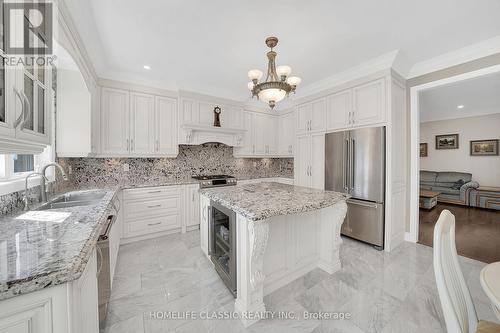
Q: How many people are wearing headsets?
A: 0